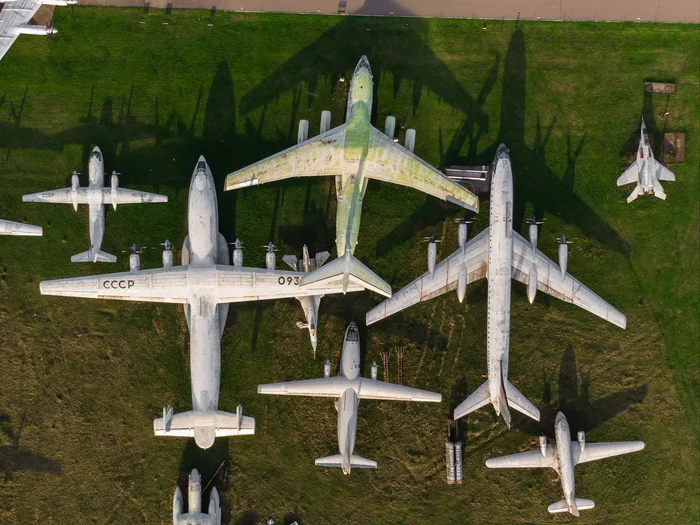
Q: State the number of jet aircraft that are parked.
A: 3